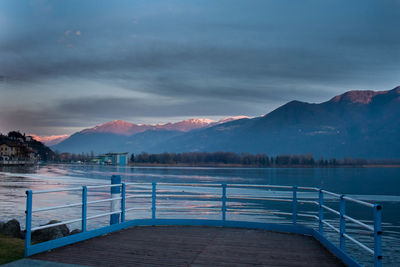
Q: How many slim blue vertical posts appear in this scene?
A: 9